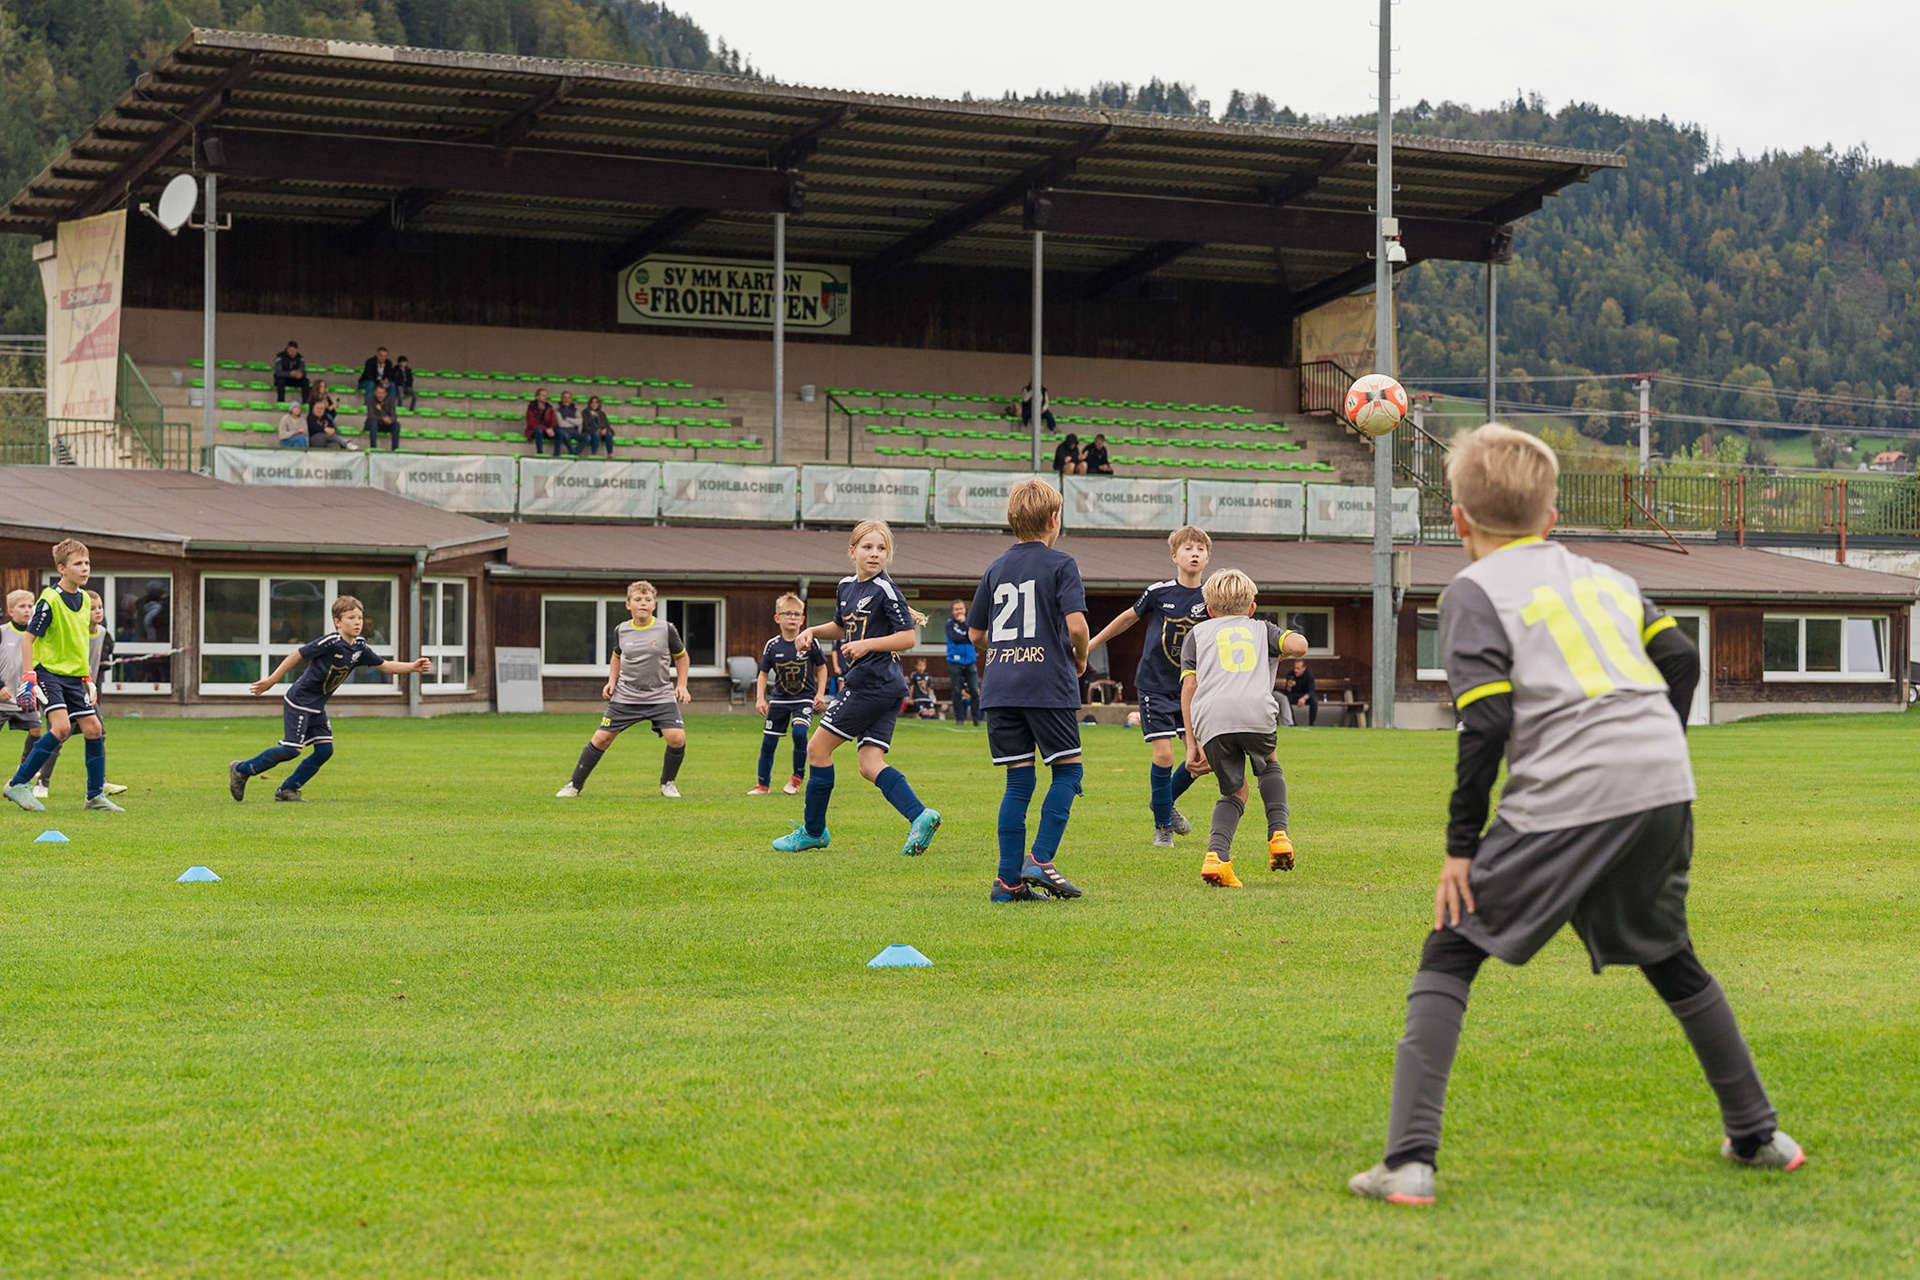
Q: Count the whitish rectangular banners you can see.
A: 9